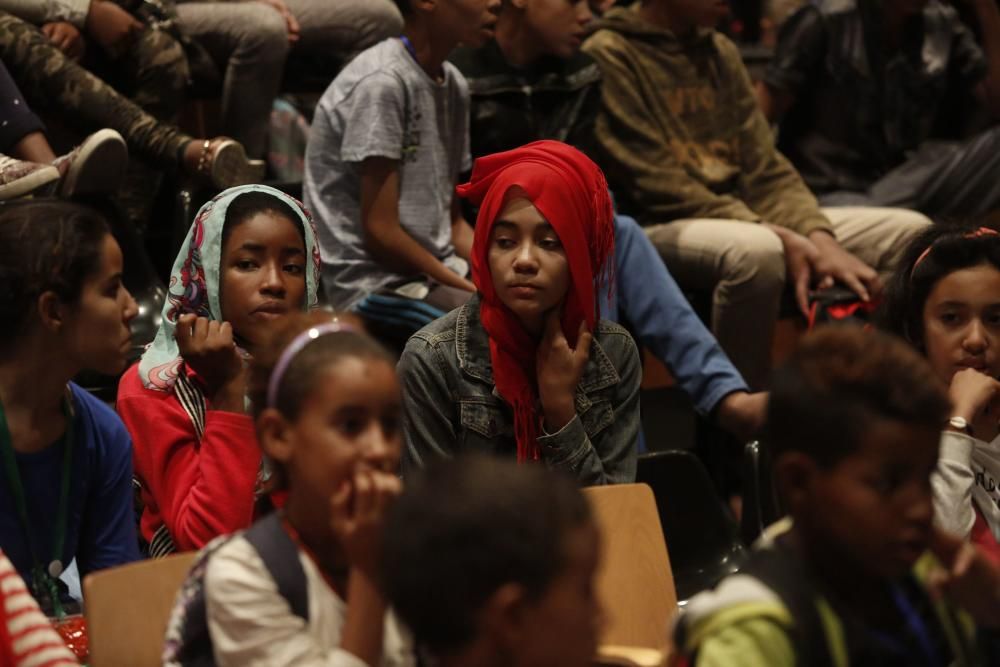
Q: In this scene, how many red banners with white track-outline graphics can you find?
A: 0